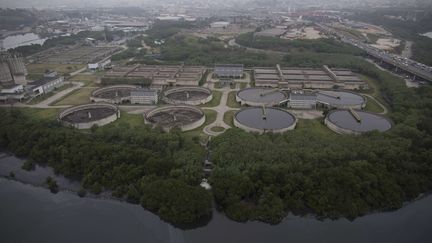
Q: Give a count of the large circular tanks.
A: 8